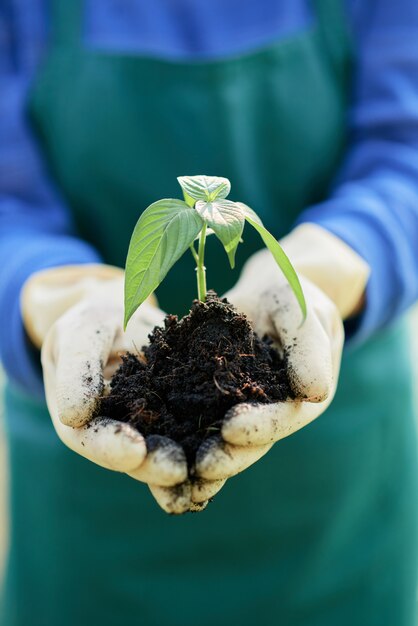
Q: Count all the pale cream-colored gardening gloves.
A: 2